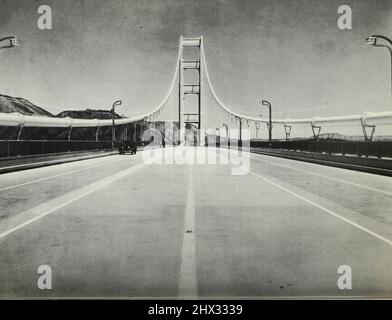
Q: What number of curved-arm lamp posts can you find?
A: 6